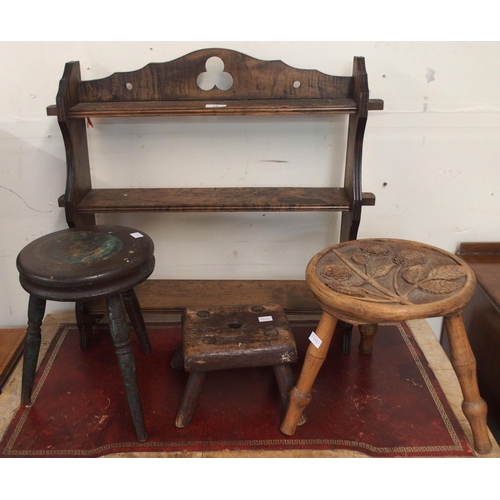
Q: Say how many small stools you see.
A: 3